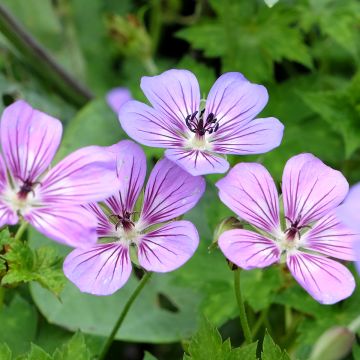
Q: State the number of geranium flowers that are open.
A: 4